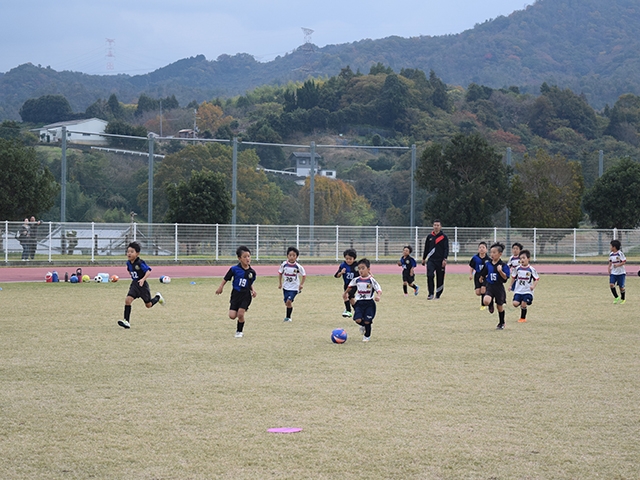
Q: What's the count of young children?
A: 11